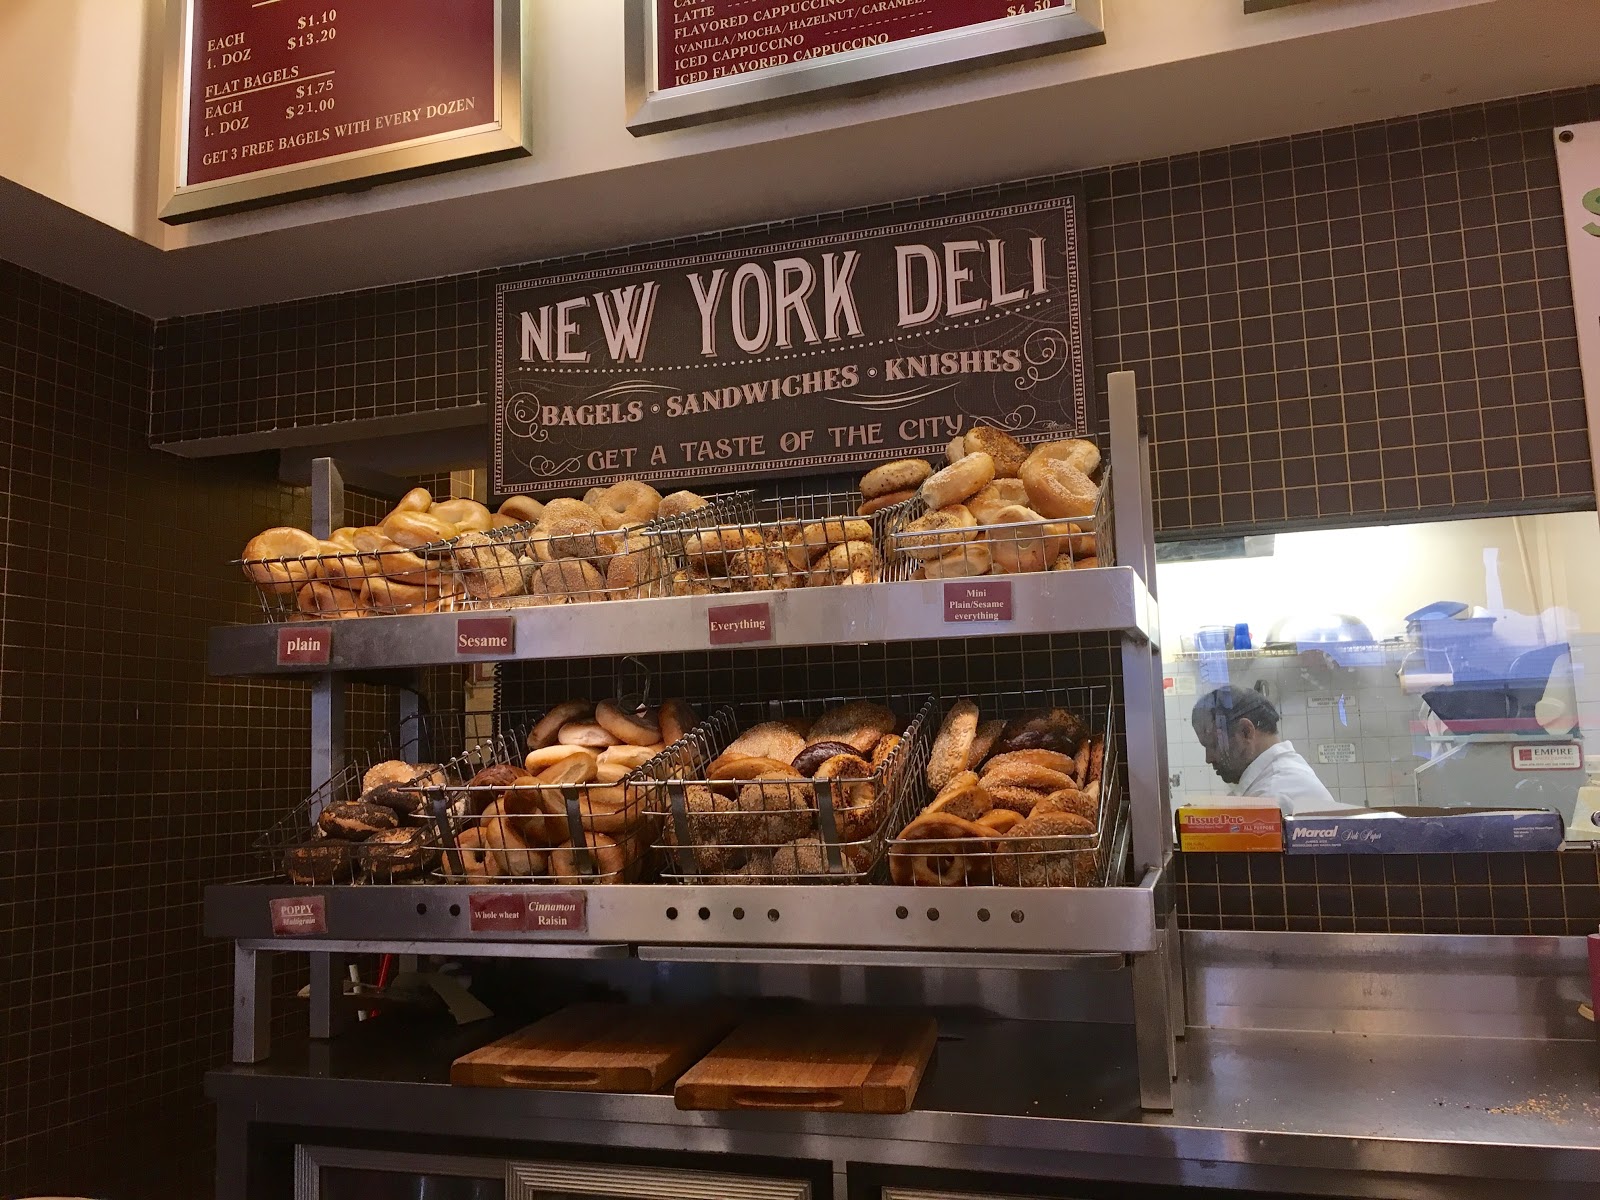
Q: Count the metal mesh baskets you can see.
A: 8